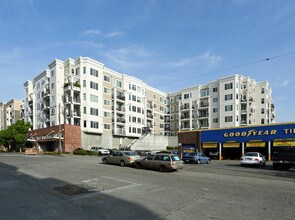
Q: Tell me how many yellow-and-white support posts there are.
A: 3